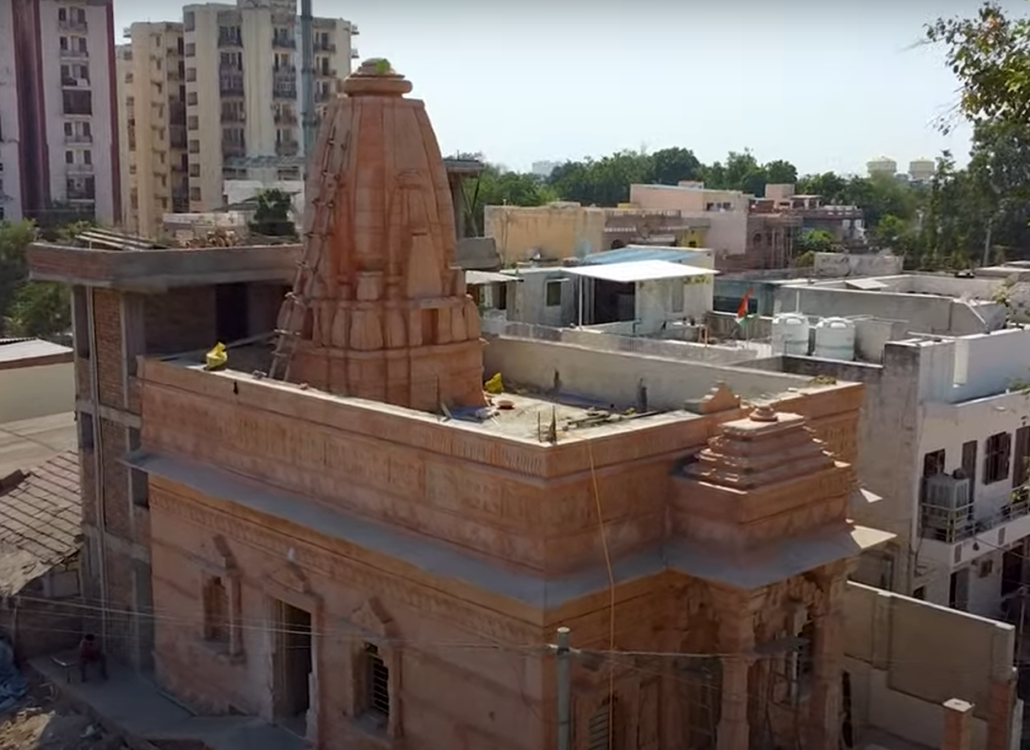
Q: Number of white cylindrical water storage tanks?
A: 2